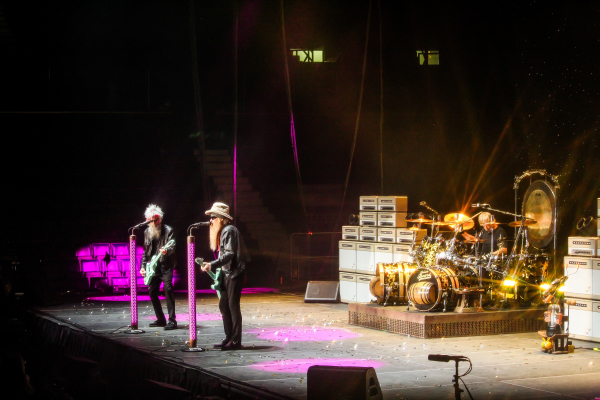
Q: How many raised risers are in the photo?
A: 1